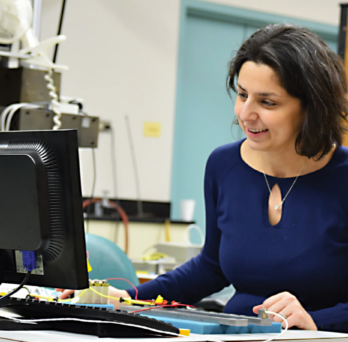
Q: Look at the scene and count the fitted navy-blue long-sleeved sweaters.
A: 1